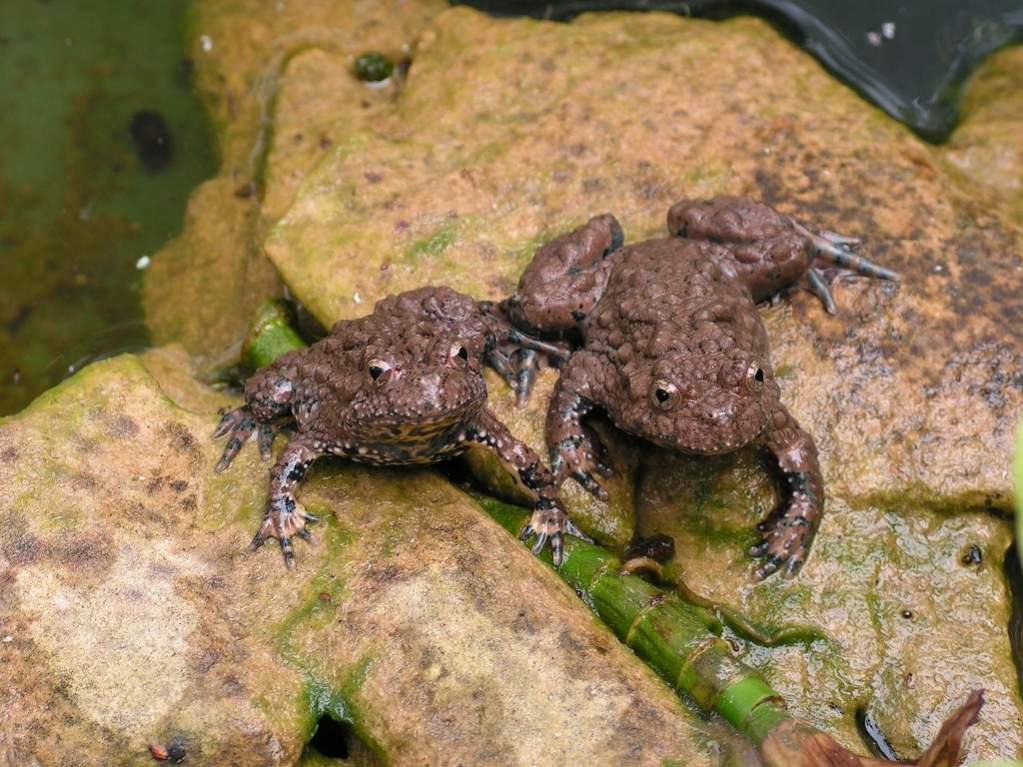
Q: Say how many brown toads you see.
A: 2